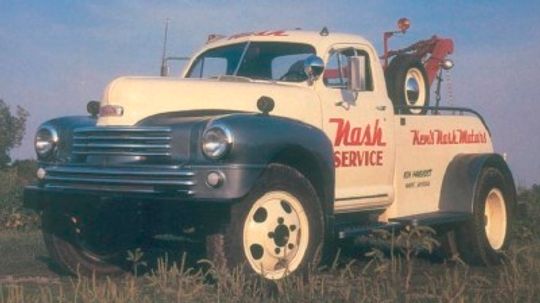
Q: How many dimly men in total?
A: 0